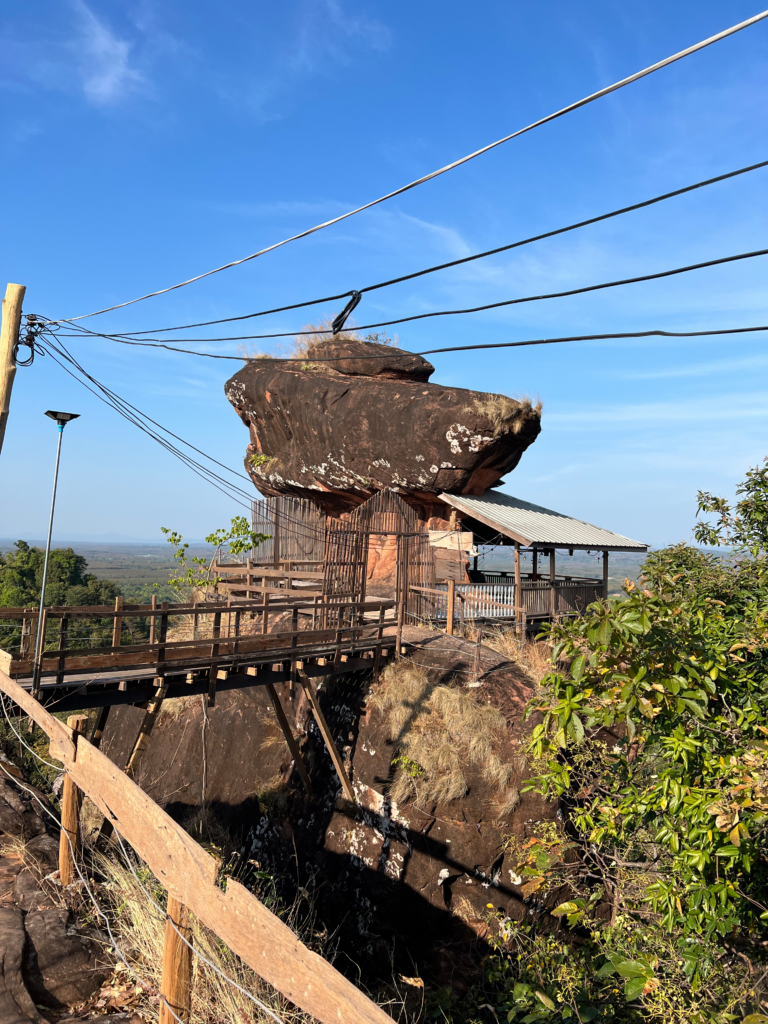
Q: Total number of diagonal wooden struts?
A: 4